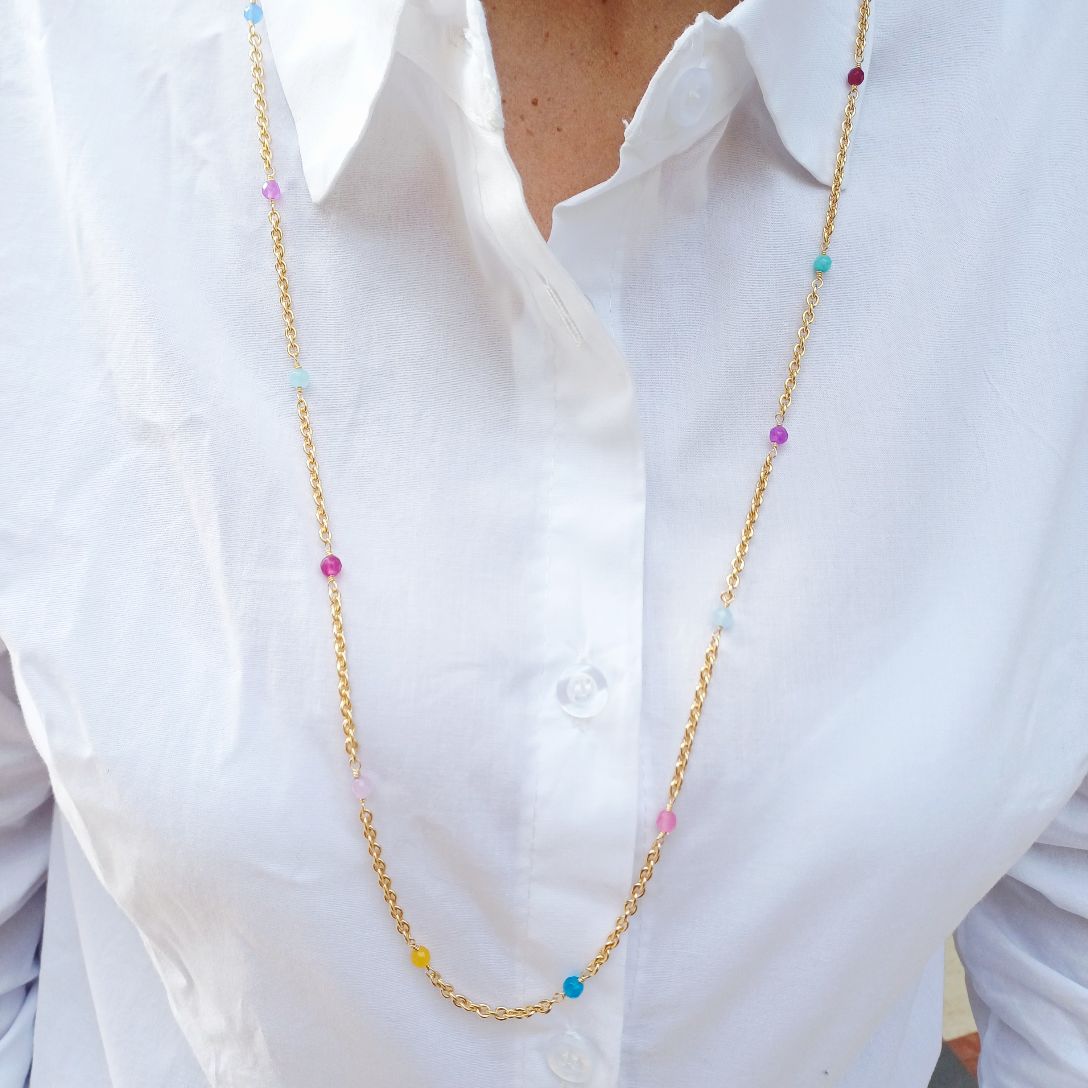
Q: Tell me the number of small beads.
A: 12